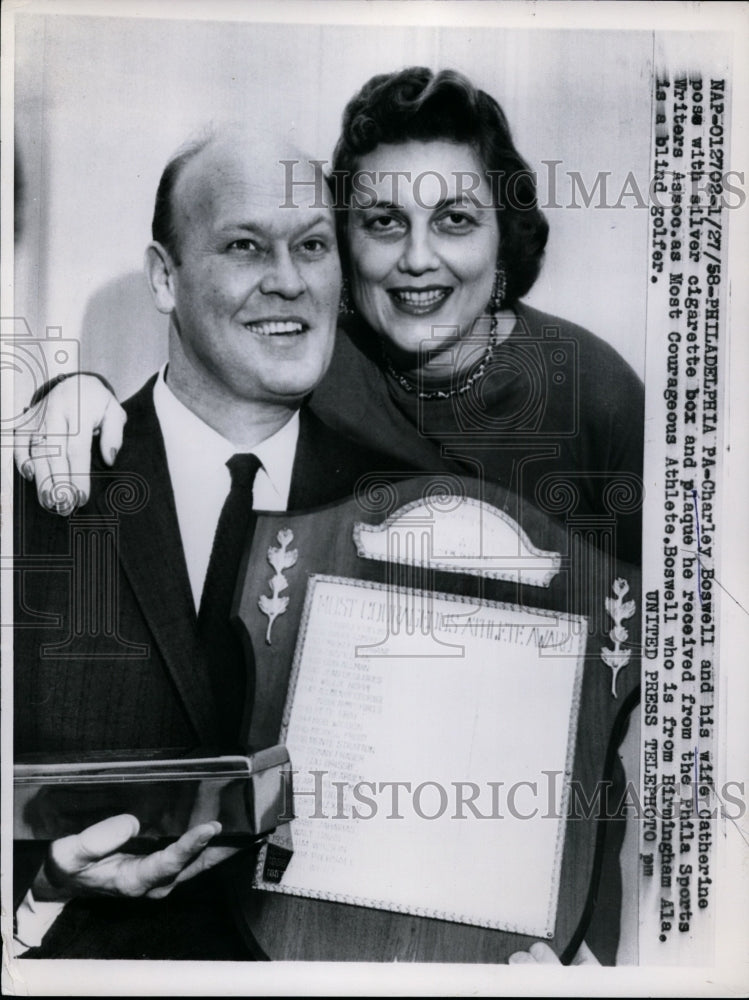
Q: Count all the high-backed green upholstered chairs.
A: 0